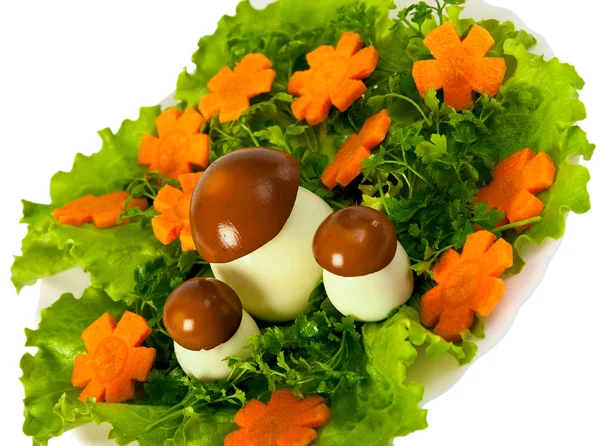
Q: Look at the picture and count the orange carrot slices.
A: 11